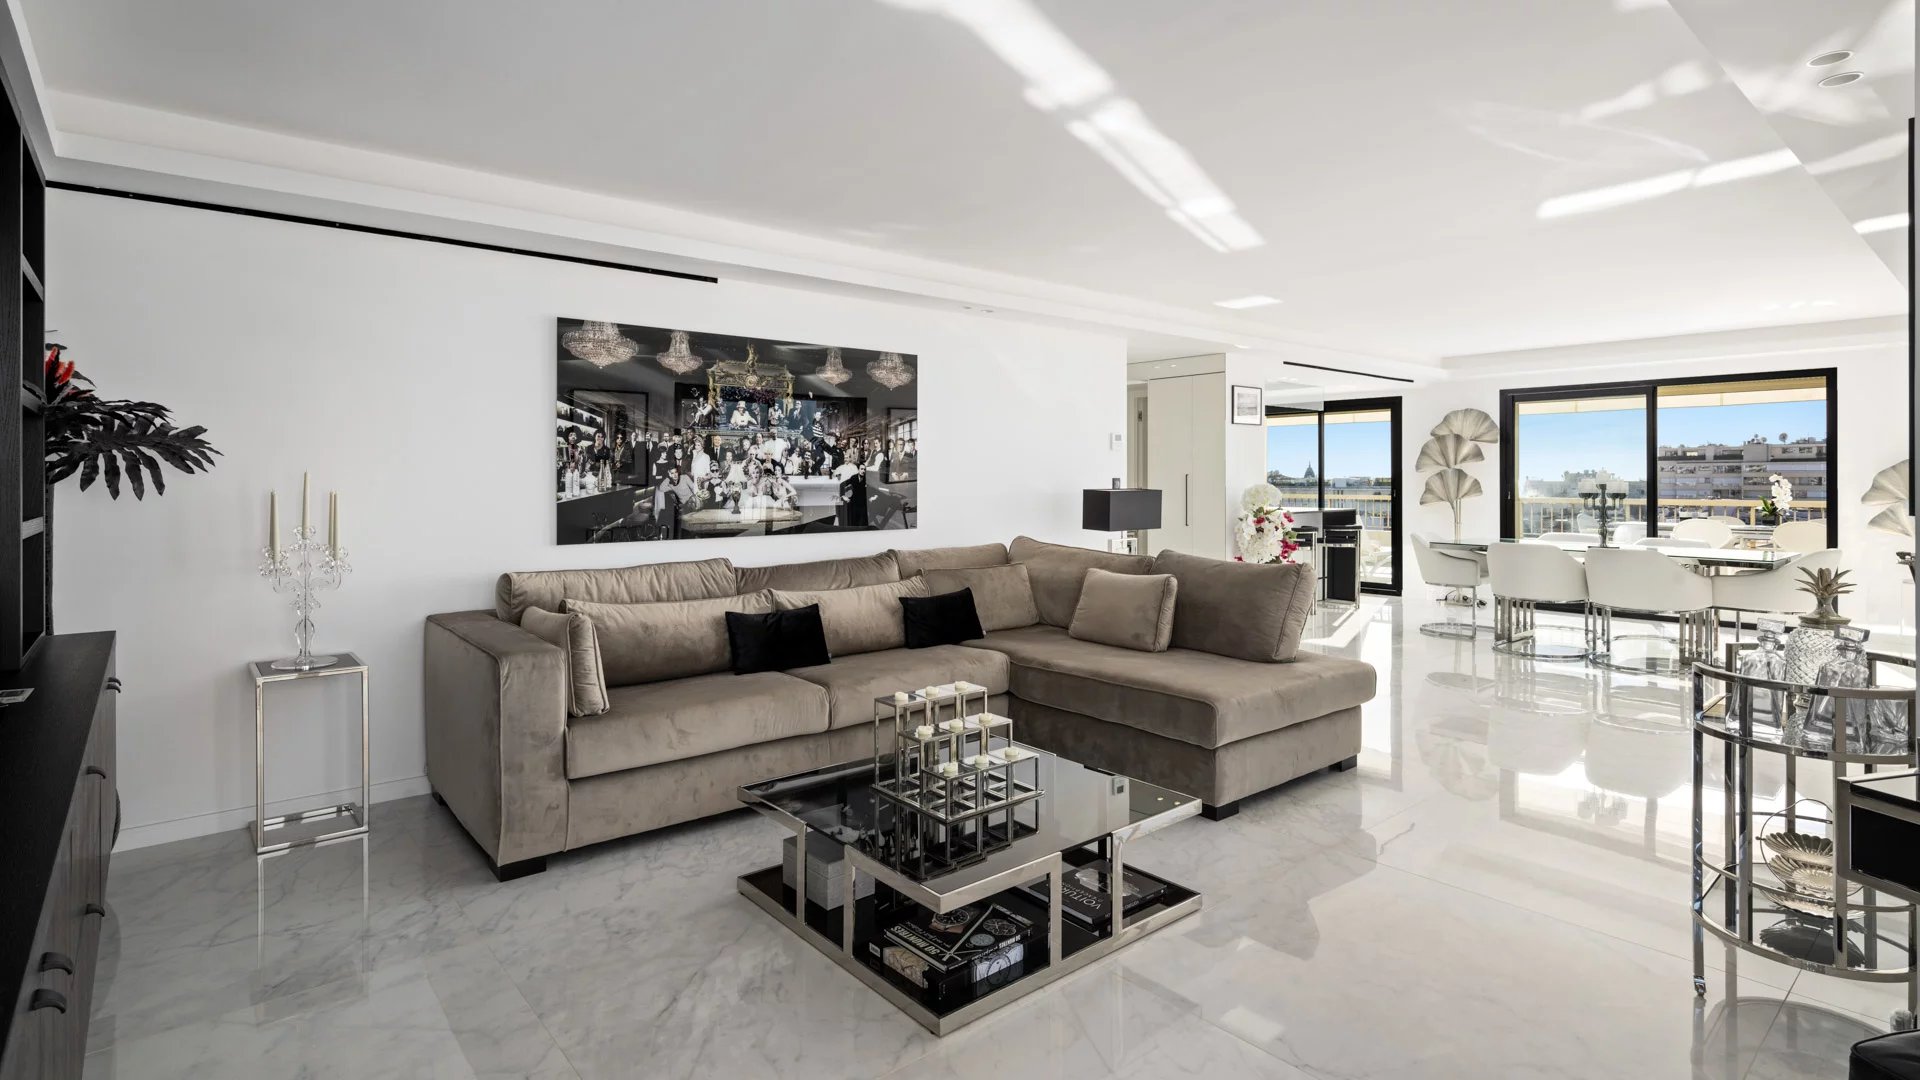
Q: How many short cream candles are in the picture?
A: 9